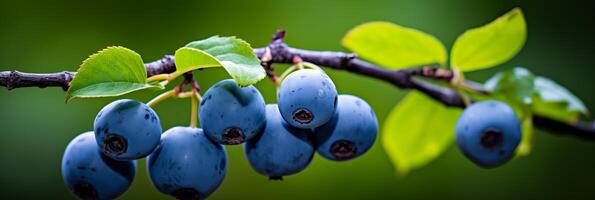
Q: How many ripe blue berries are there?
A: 8